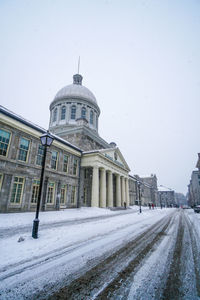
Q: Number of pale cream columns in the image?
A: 6